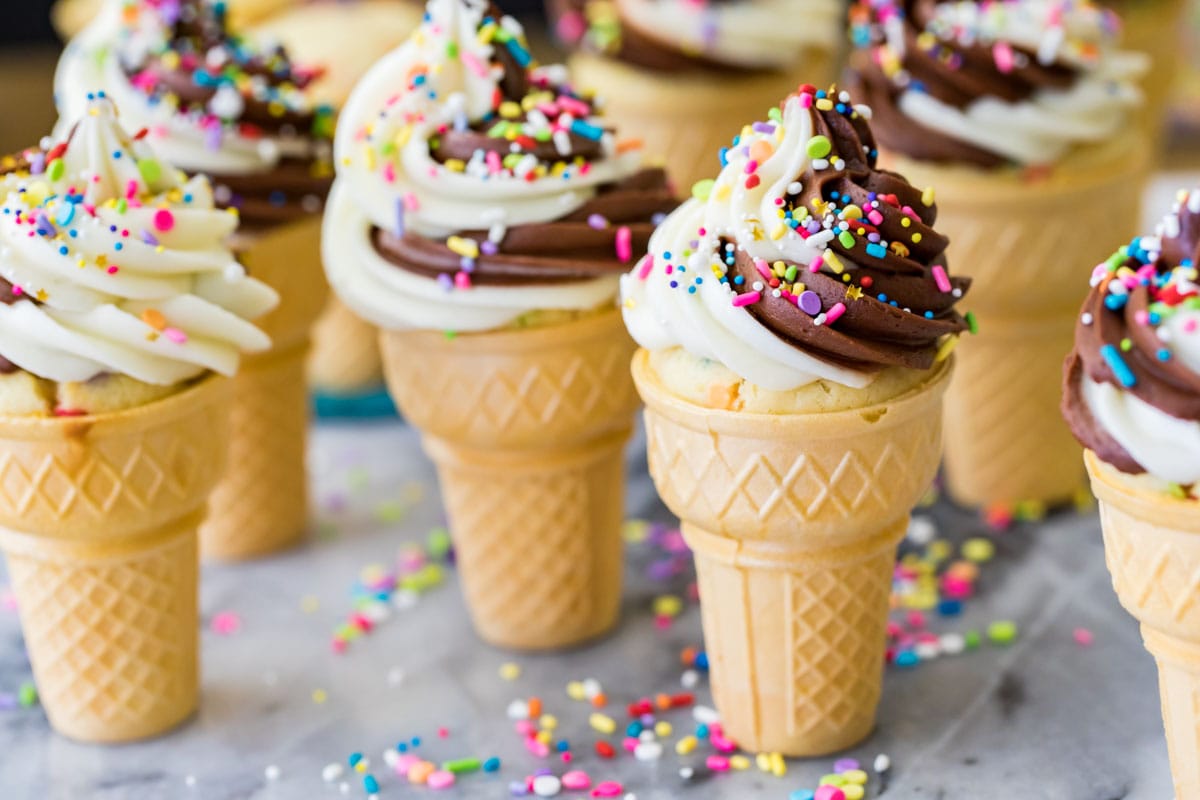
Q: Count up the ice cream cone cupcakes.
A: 7